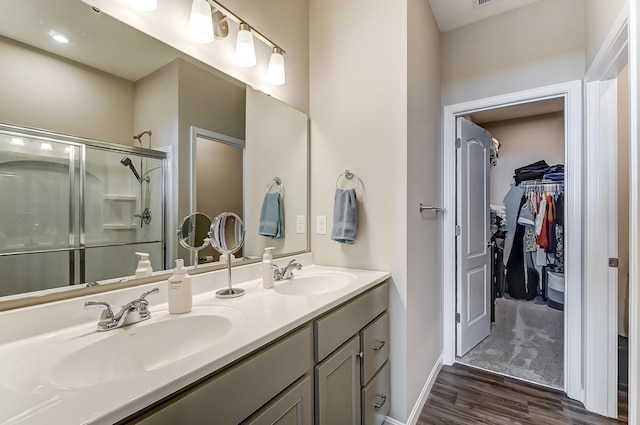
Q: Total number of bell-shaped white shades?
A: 4